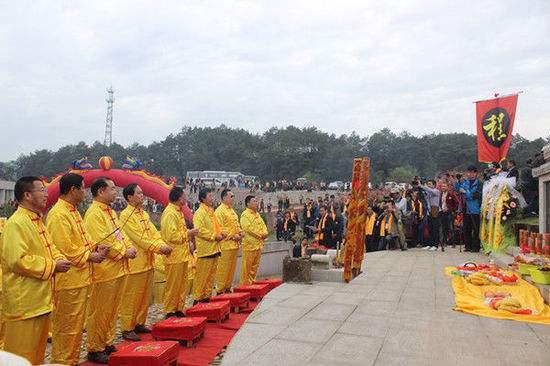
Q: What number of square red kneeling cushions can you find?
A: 6